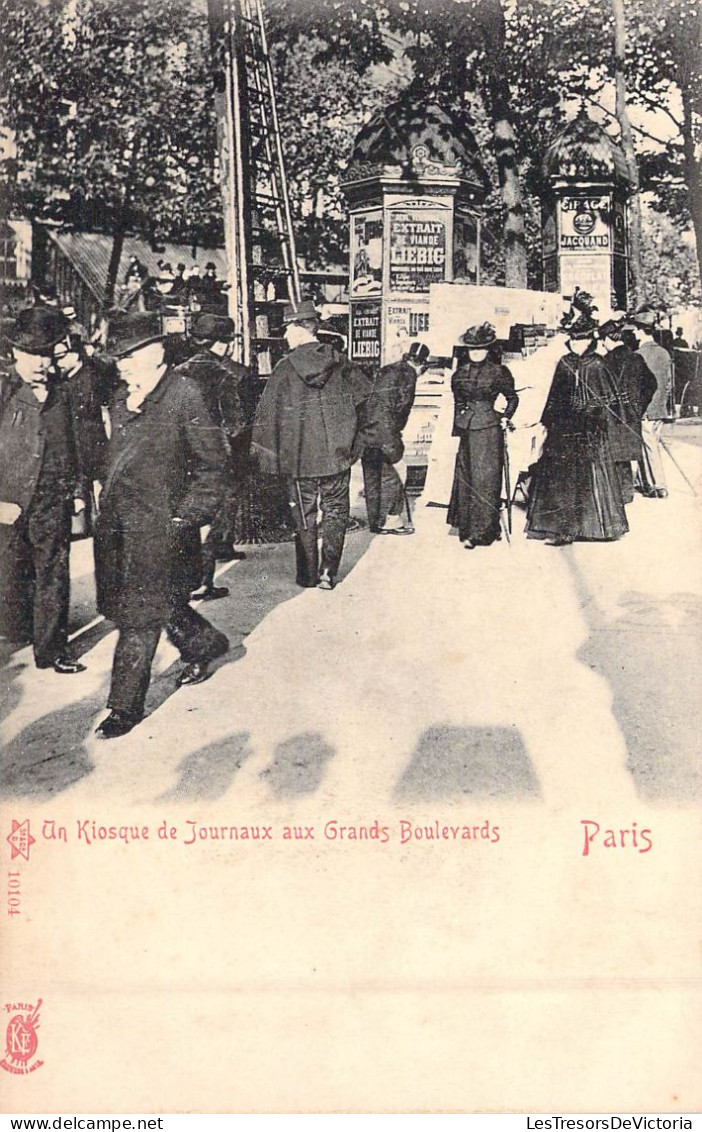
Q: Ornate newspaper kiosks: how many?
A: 2